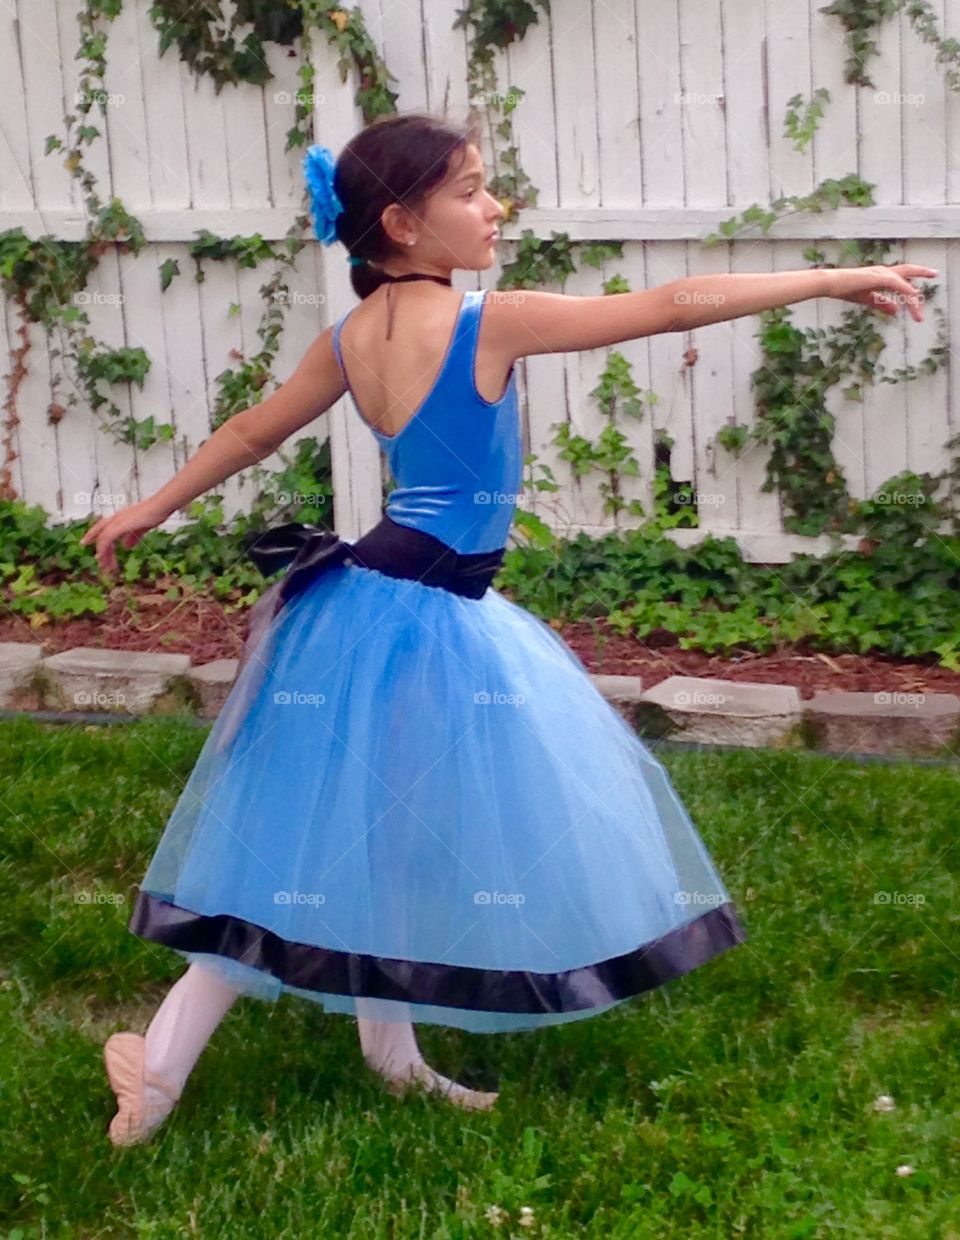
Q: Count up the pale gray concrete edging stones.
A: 6